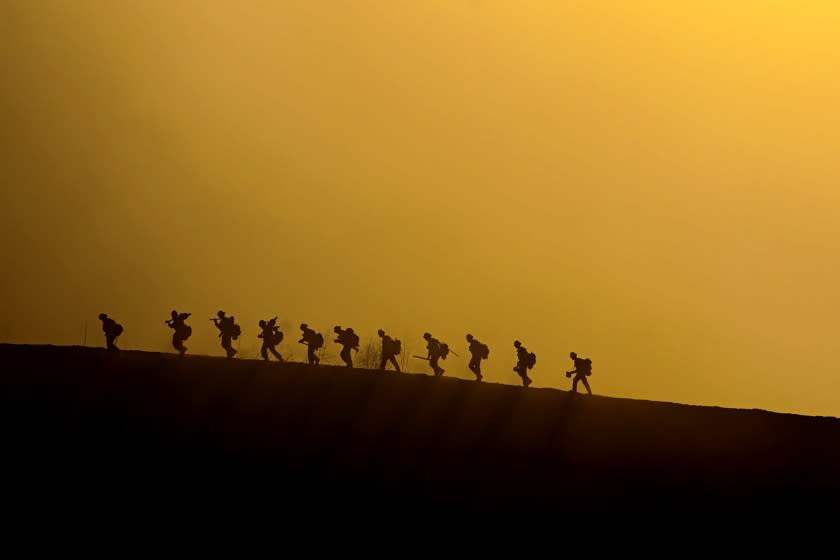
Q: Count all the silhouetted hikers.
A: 11